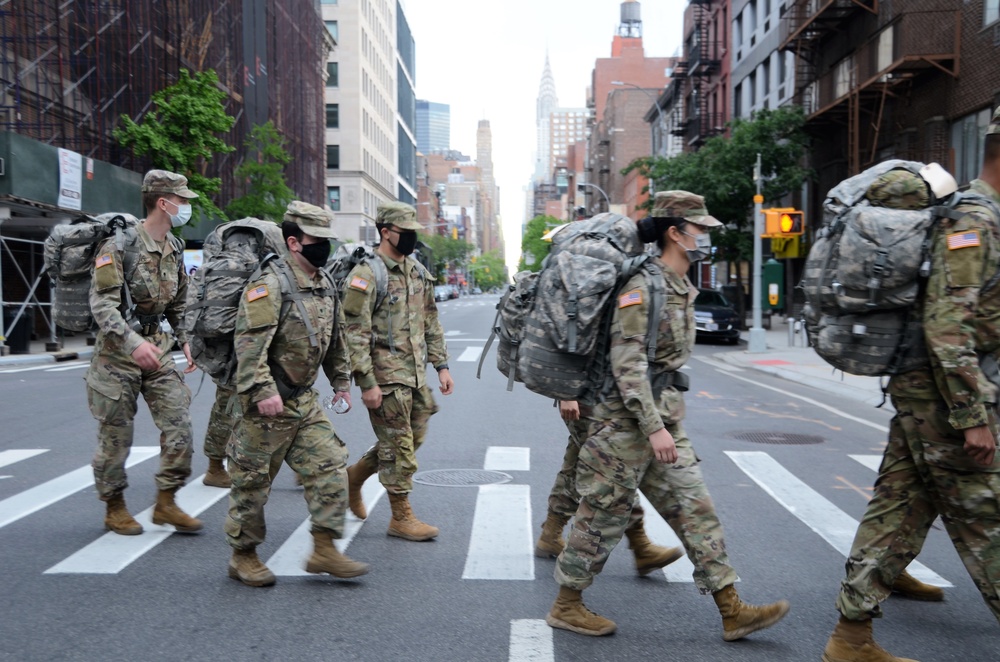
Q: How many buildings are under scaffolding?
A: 1